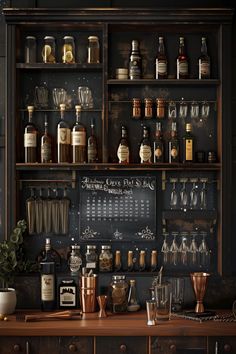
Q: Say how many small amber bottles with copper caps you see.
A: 3